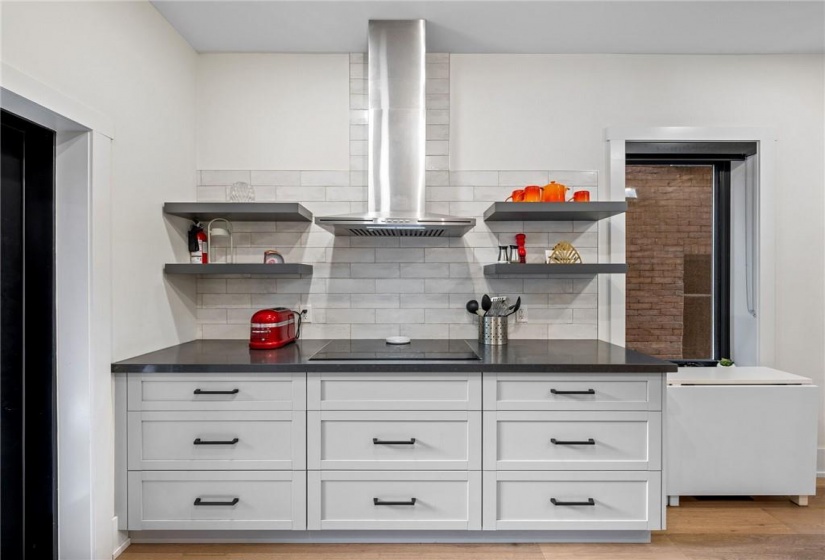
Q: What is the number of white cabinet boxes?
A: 9